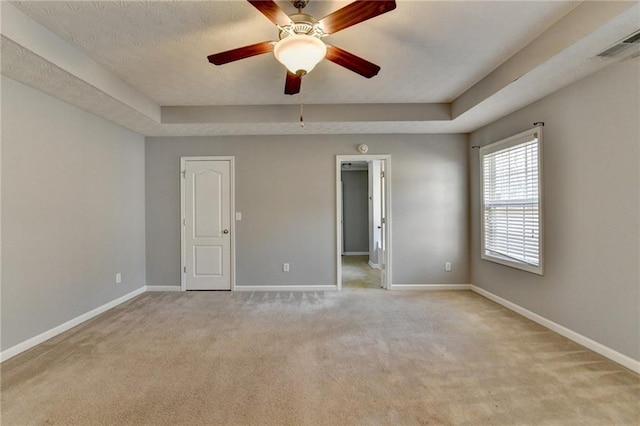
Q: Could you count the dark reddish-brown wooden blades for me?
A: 5